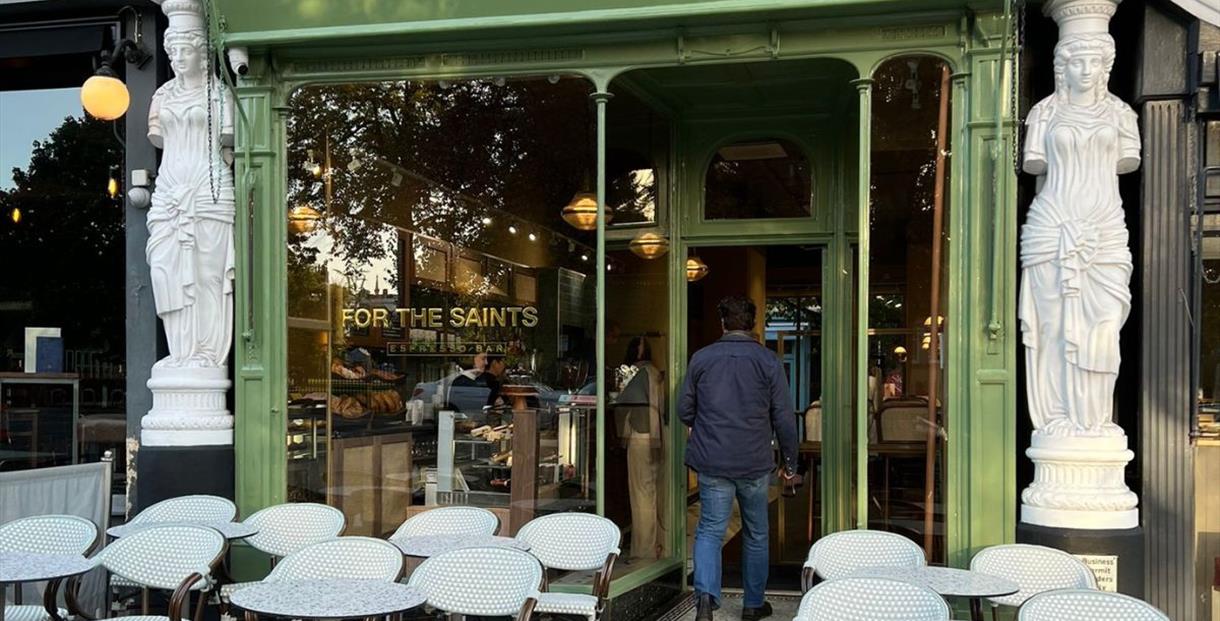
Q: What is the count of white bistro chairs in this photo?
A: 12